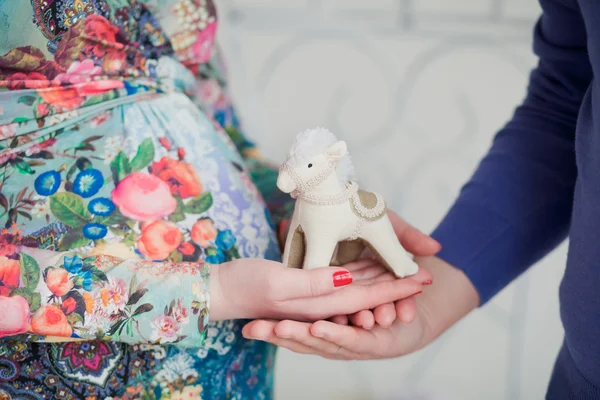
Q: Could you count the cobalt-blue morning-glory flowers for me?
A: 4